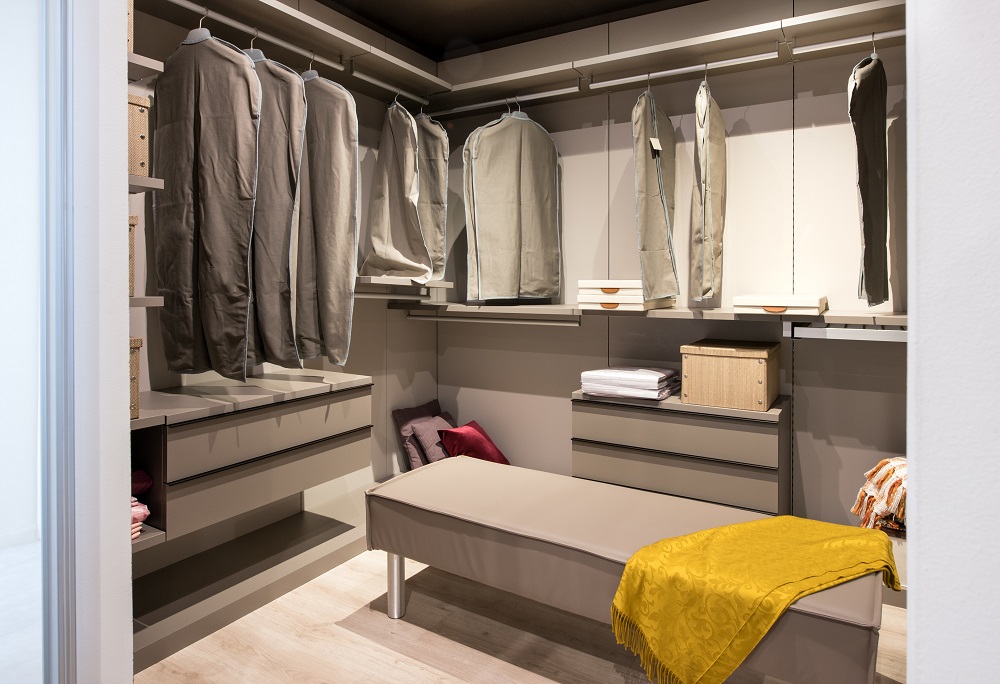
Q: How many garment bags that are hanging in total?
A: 10